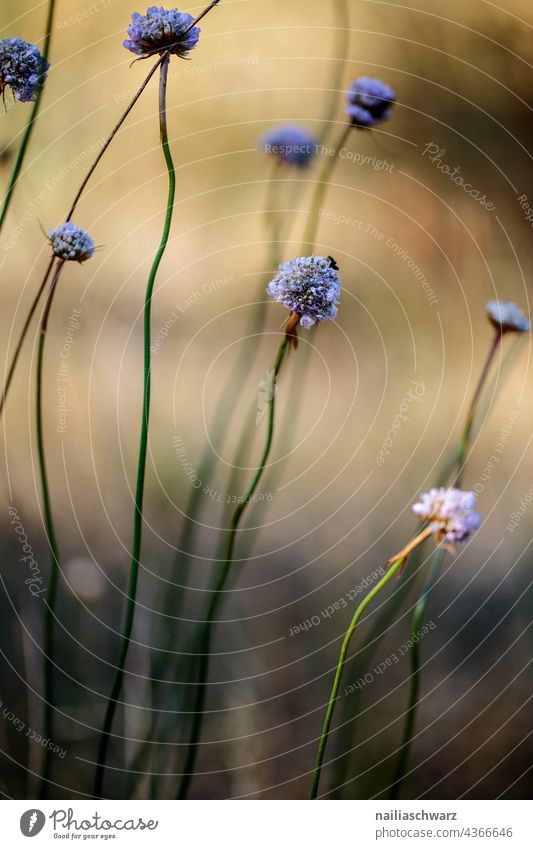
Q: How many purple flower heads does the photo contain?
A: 8